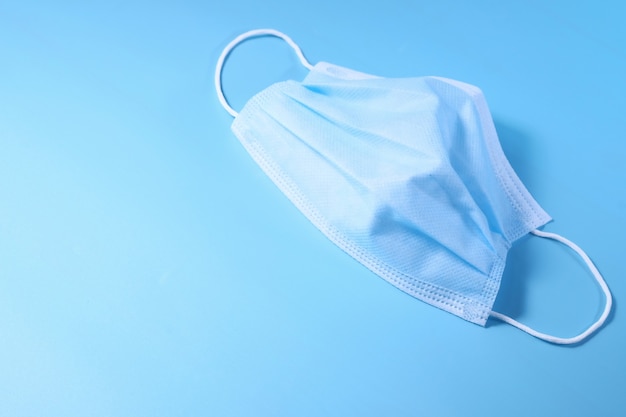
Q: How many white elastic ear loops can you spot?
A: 2